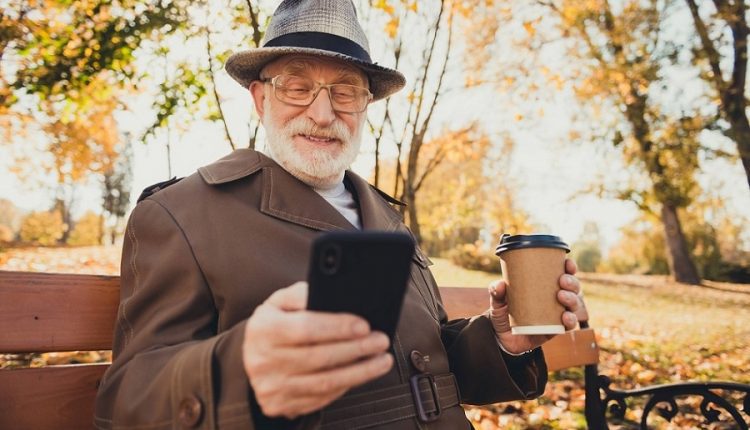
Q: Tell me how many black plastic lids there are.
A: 1